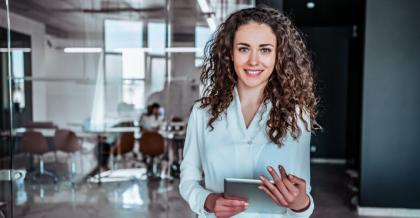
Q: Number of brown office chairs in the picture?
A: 4